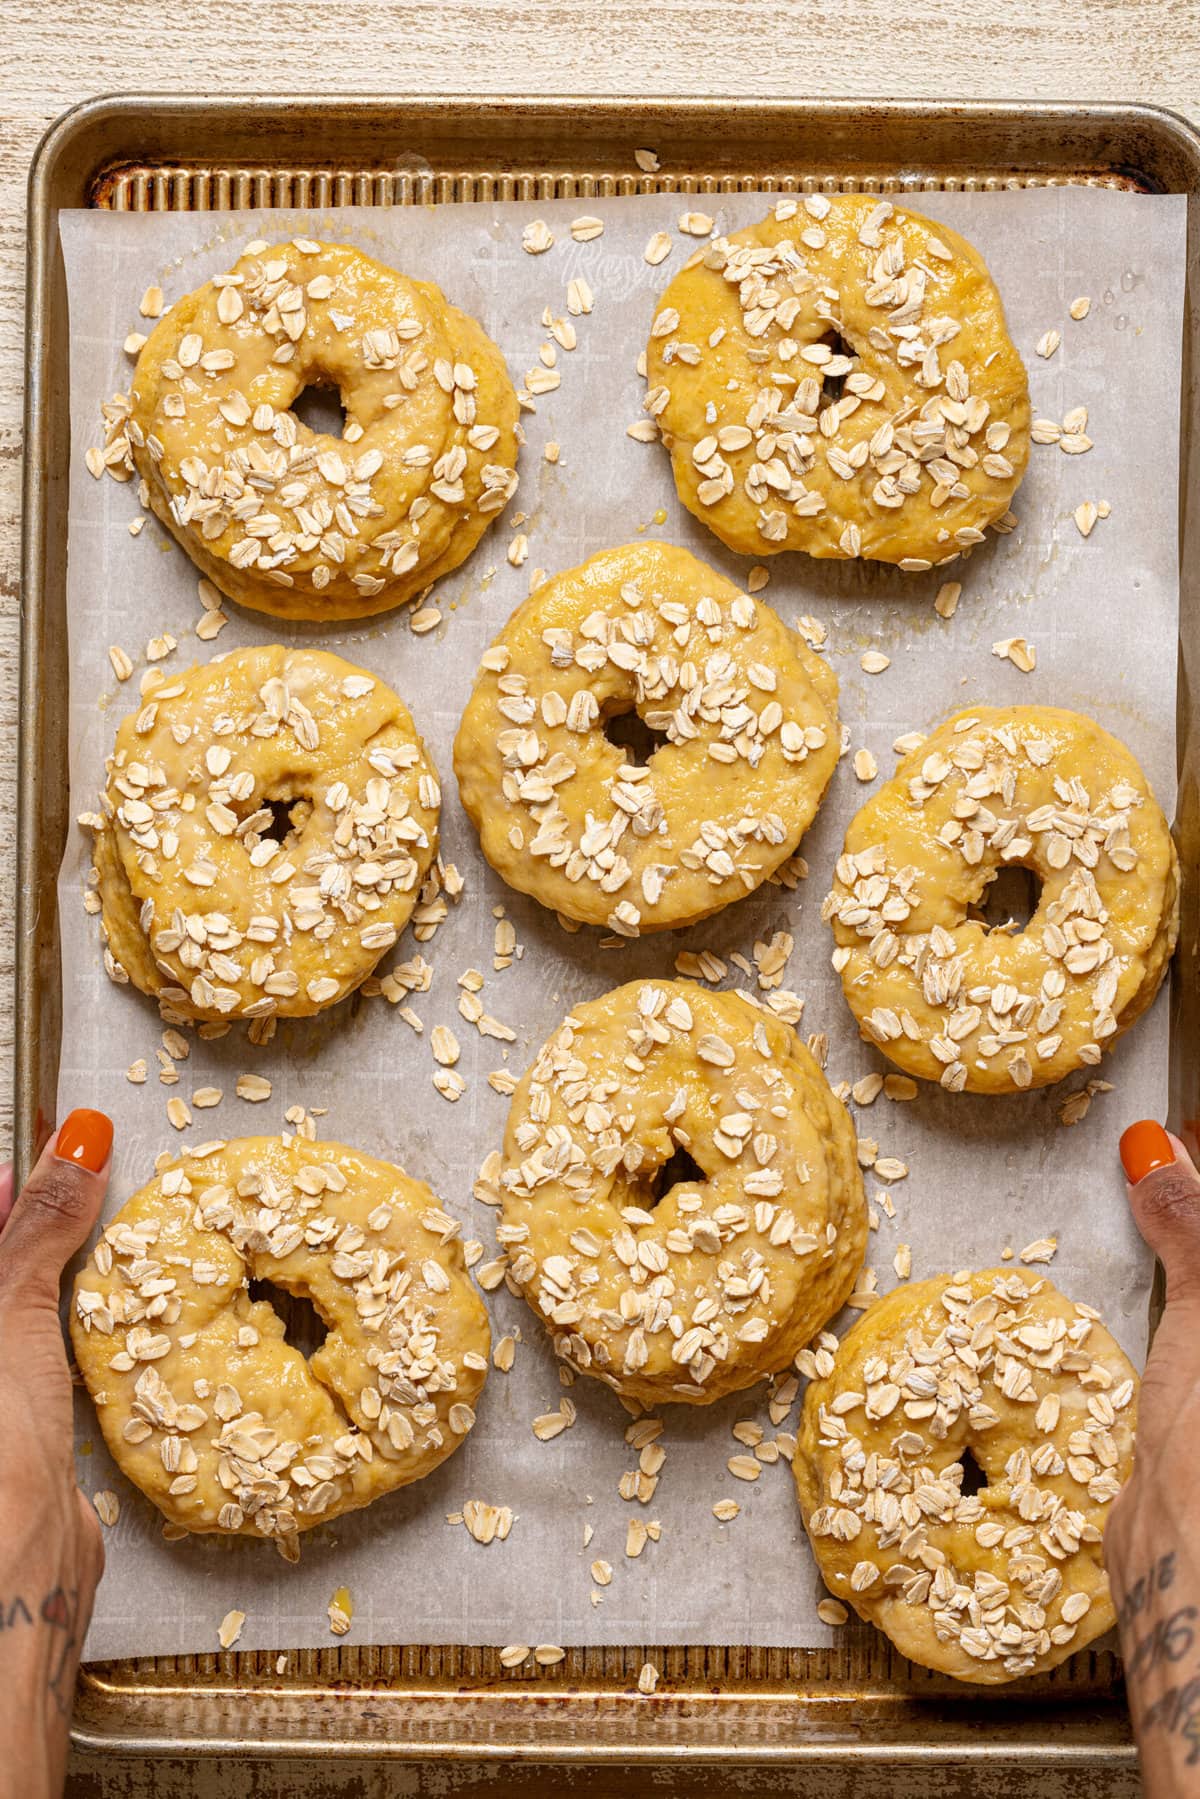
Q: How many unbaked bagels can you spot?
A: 8